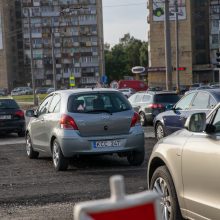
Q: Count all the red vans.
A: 1